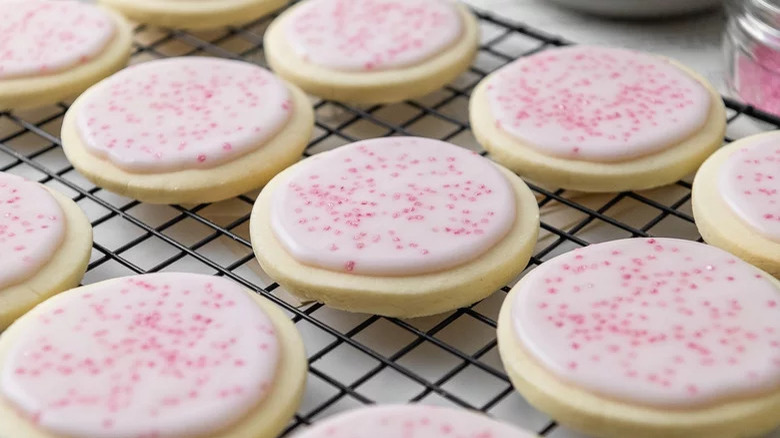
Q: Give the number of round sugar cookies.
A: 11